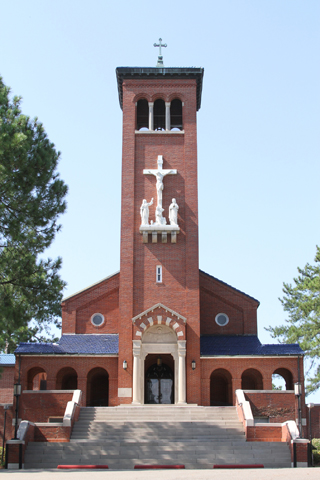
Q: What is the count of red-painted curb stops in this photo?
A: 3